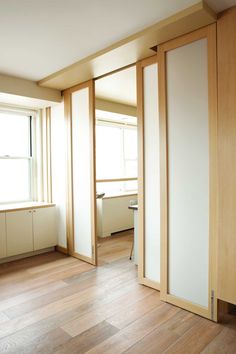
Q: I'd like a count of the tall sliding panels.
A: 3